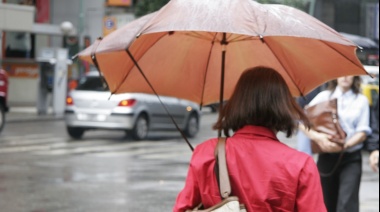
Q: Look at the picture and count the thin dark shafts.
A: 2